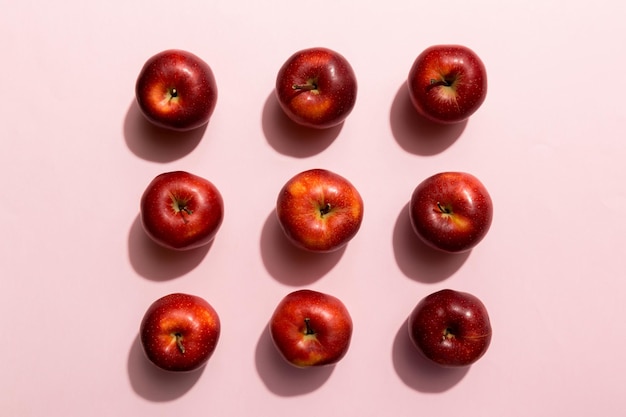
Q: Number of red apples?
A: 9